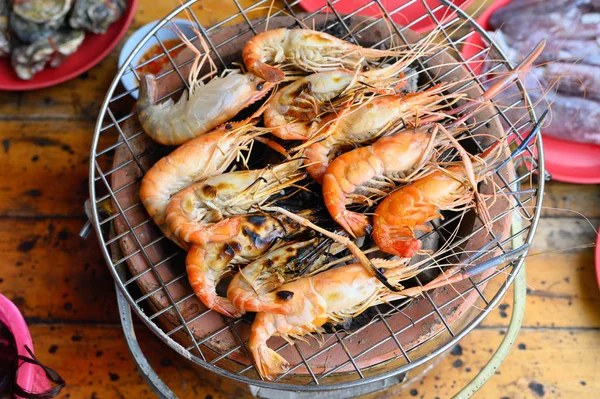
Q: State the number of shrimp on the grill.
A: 11